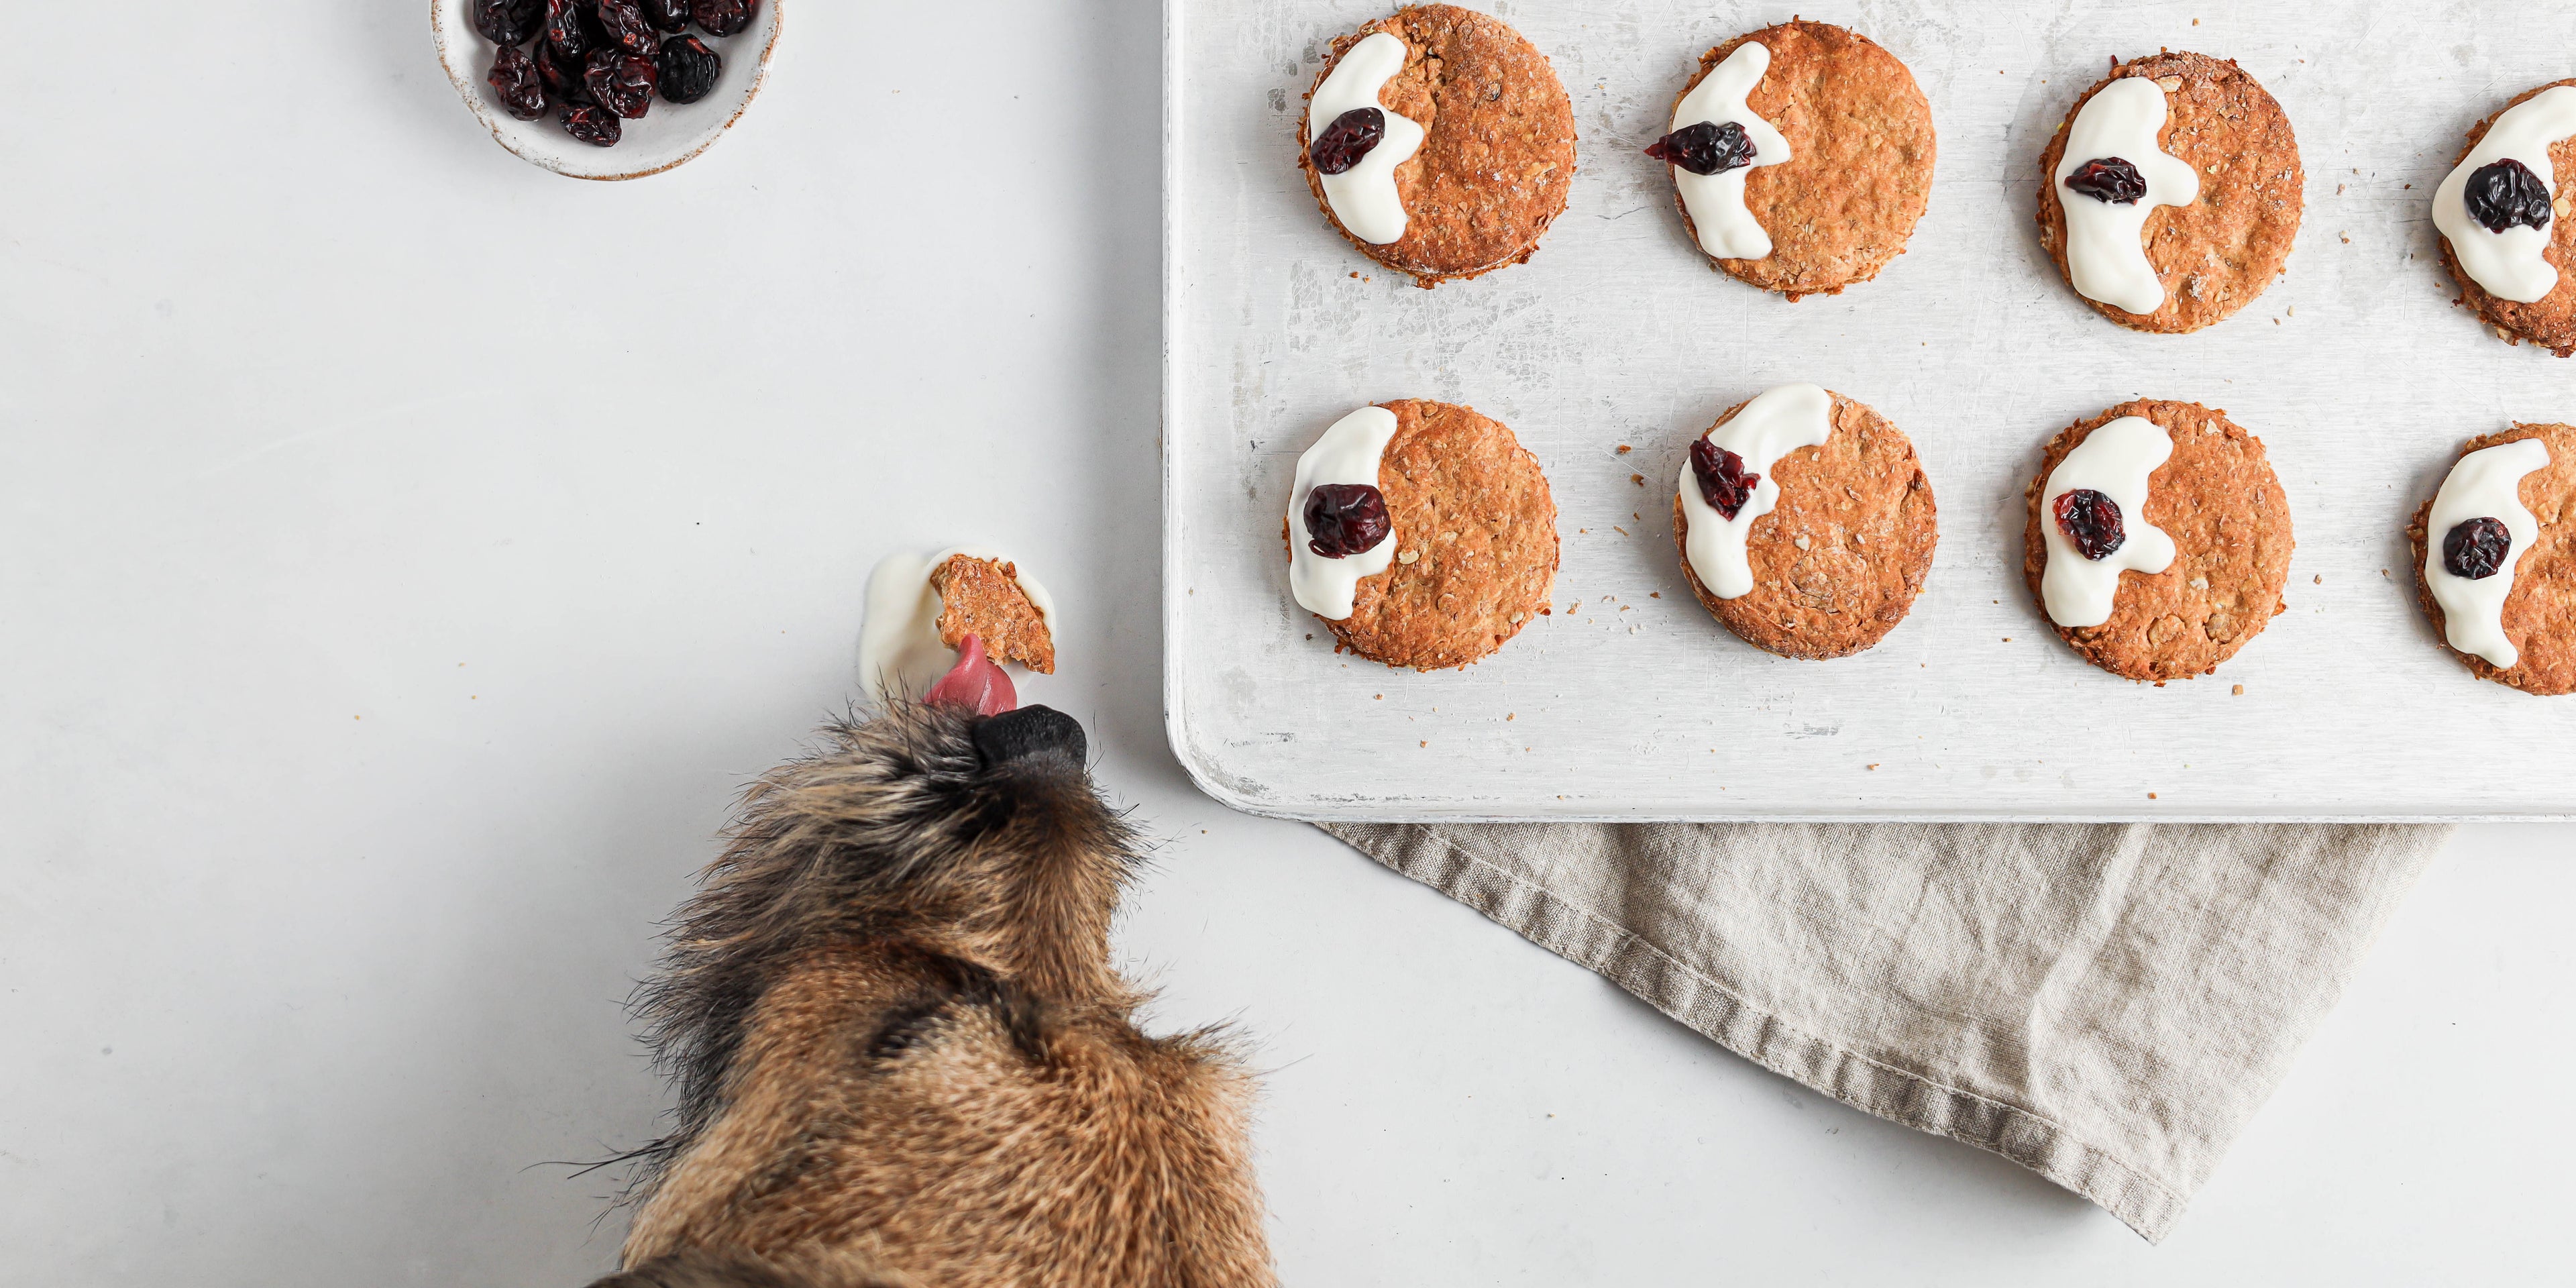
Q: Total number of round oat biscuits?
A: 8